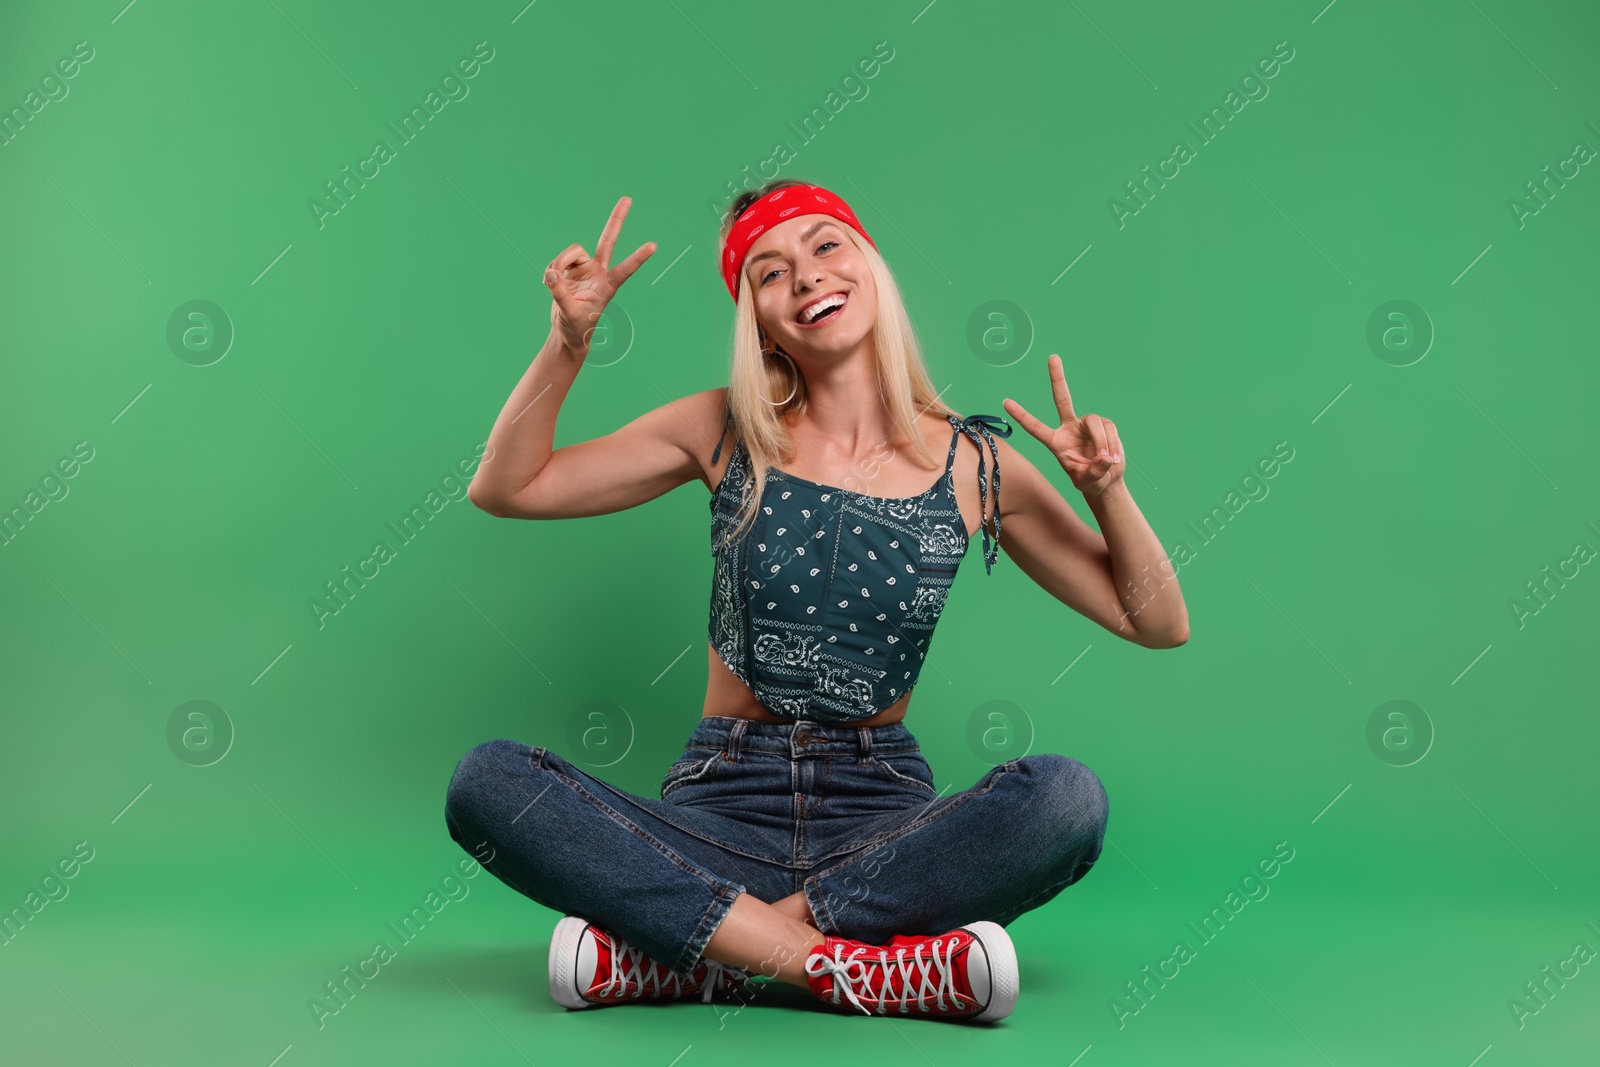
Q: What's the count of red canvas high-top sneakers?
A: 2